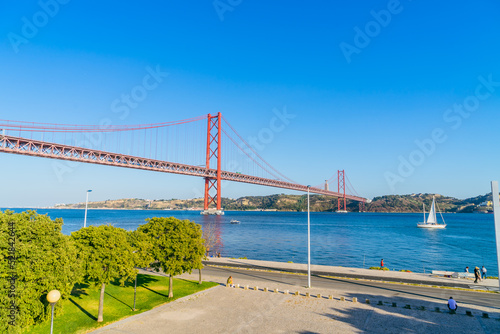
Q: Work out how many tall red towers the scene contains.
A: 2